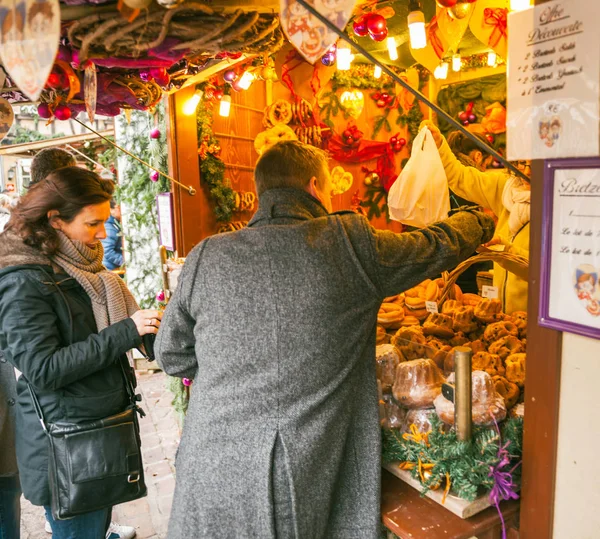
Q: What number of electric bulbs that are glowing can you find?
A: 11